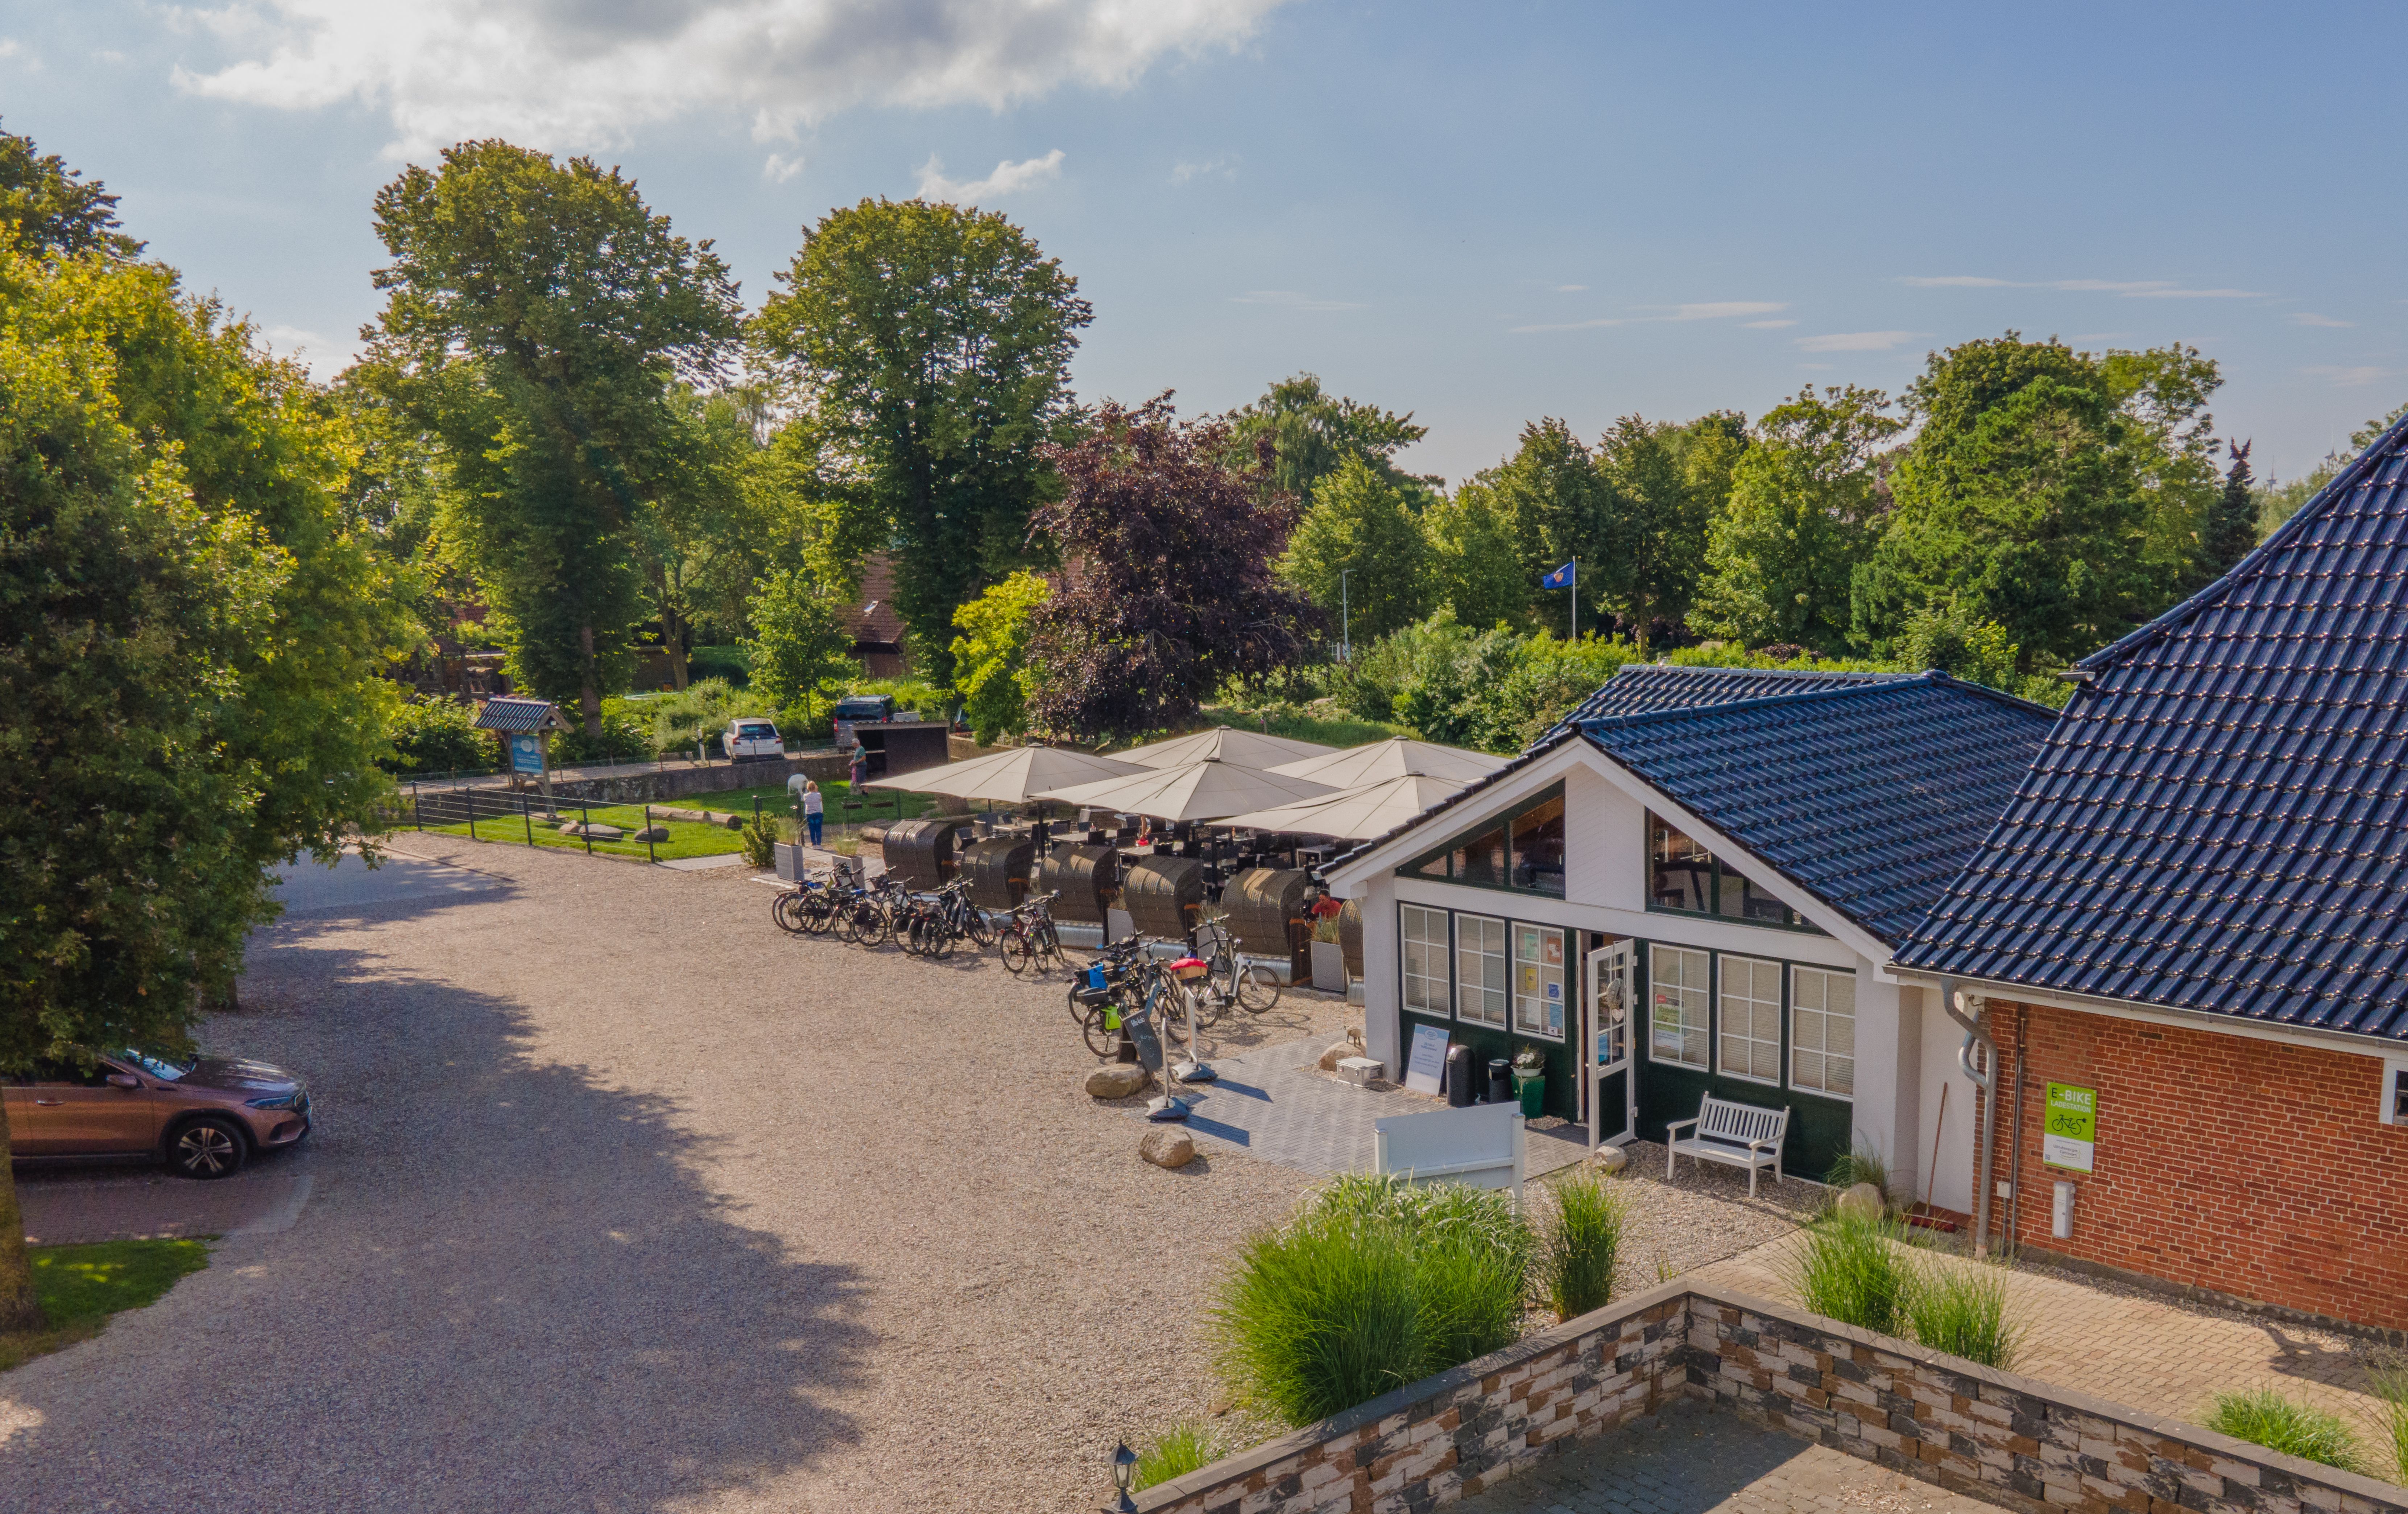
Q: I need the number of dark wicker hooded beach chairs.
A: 6